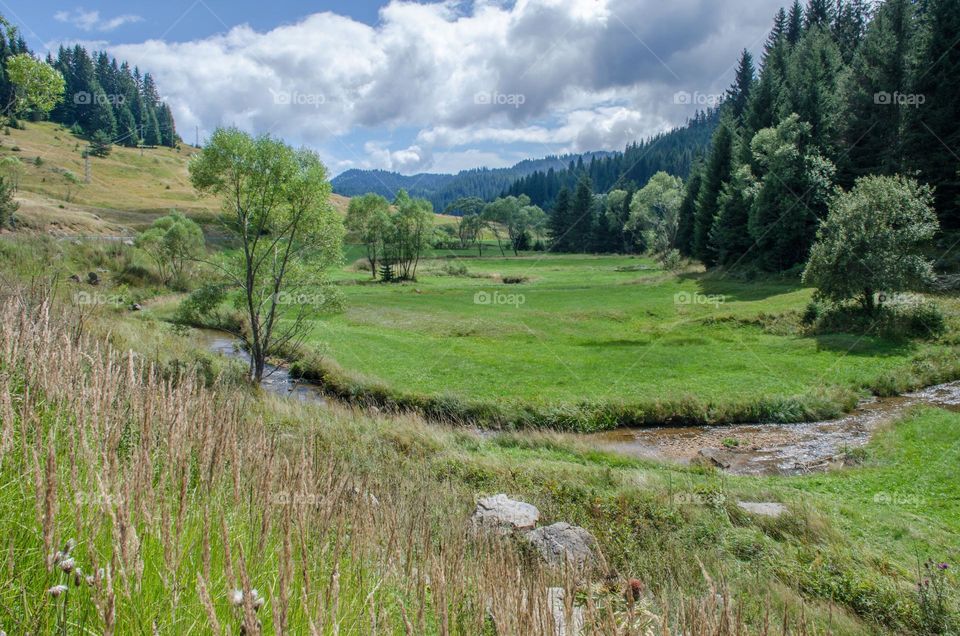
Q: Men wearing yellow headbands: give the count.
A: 0